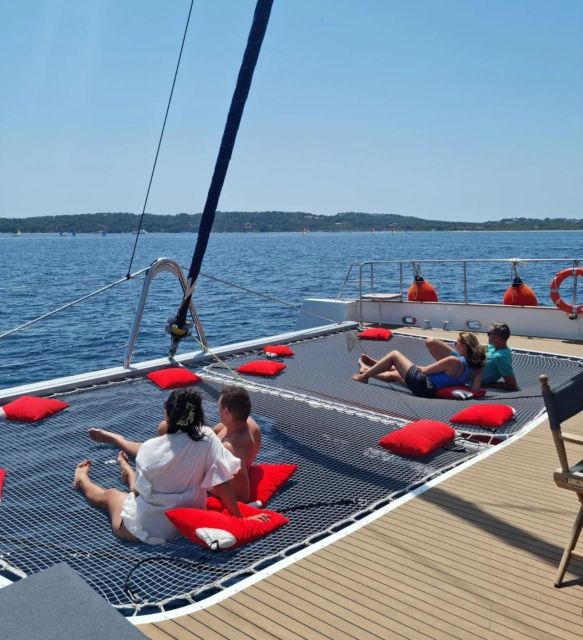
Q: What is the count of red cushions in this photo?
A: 11